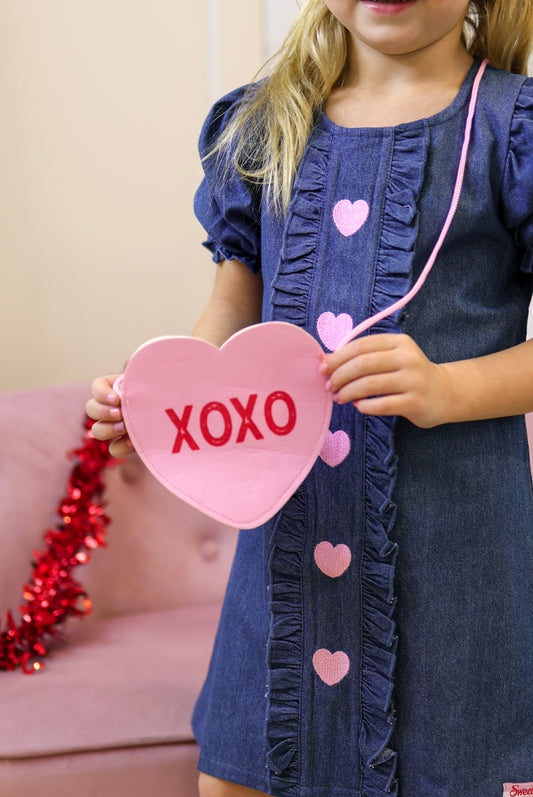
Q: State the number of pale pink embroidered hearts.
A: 5